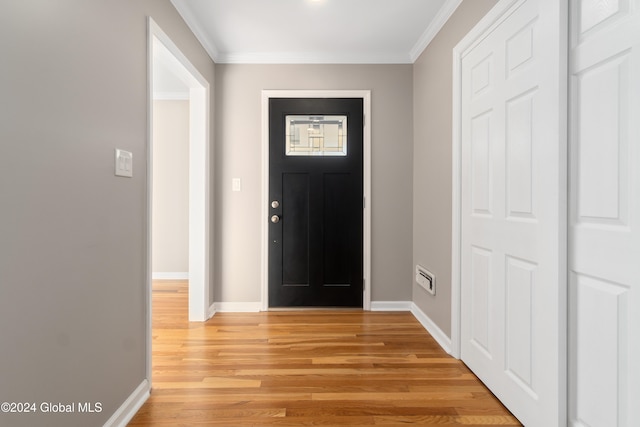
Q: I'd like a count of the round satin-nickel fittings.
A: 2